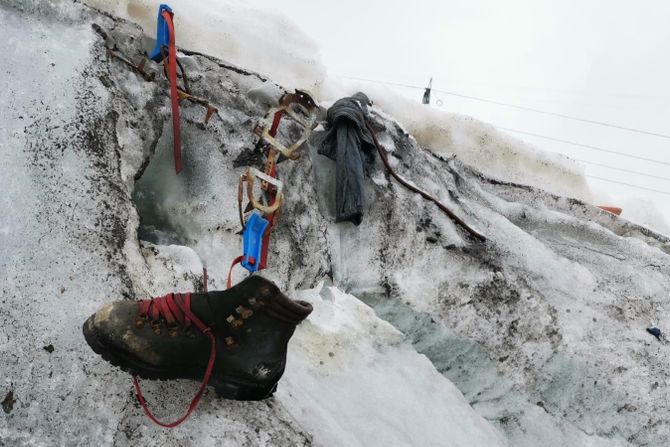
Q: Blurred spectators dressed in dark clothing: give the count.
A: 0